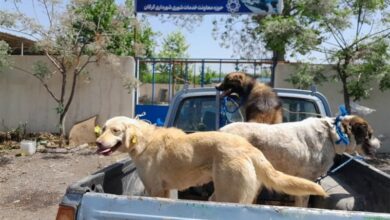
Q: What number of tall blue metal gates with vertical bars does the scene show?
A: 1